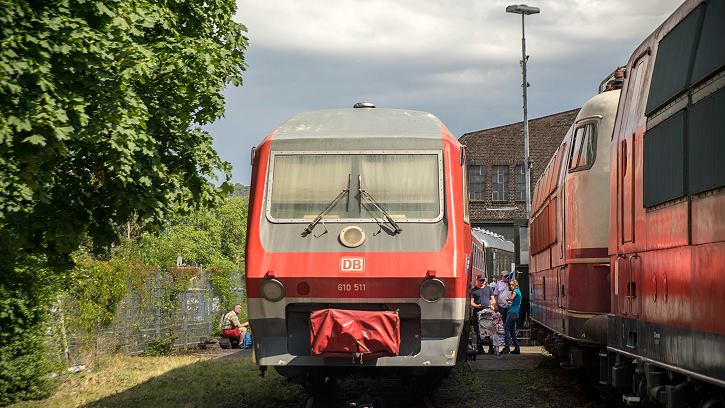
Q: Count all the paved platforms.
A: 1